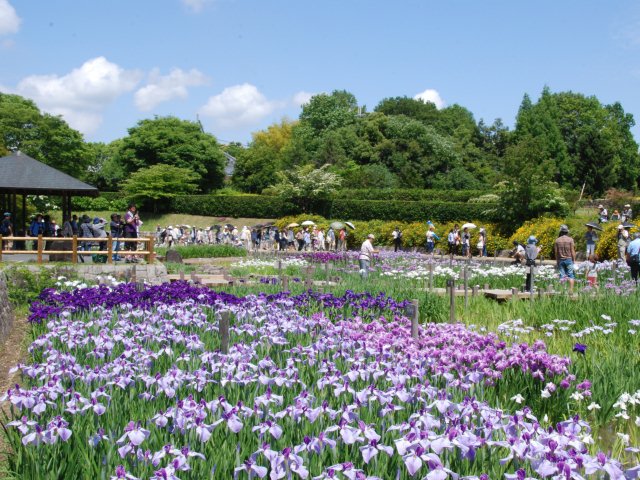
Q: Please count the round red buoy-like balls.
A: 0